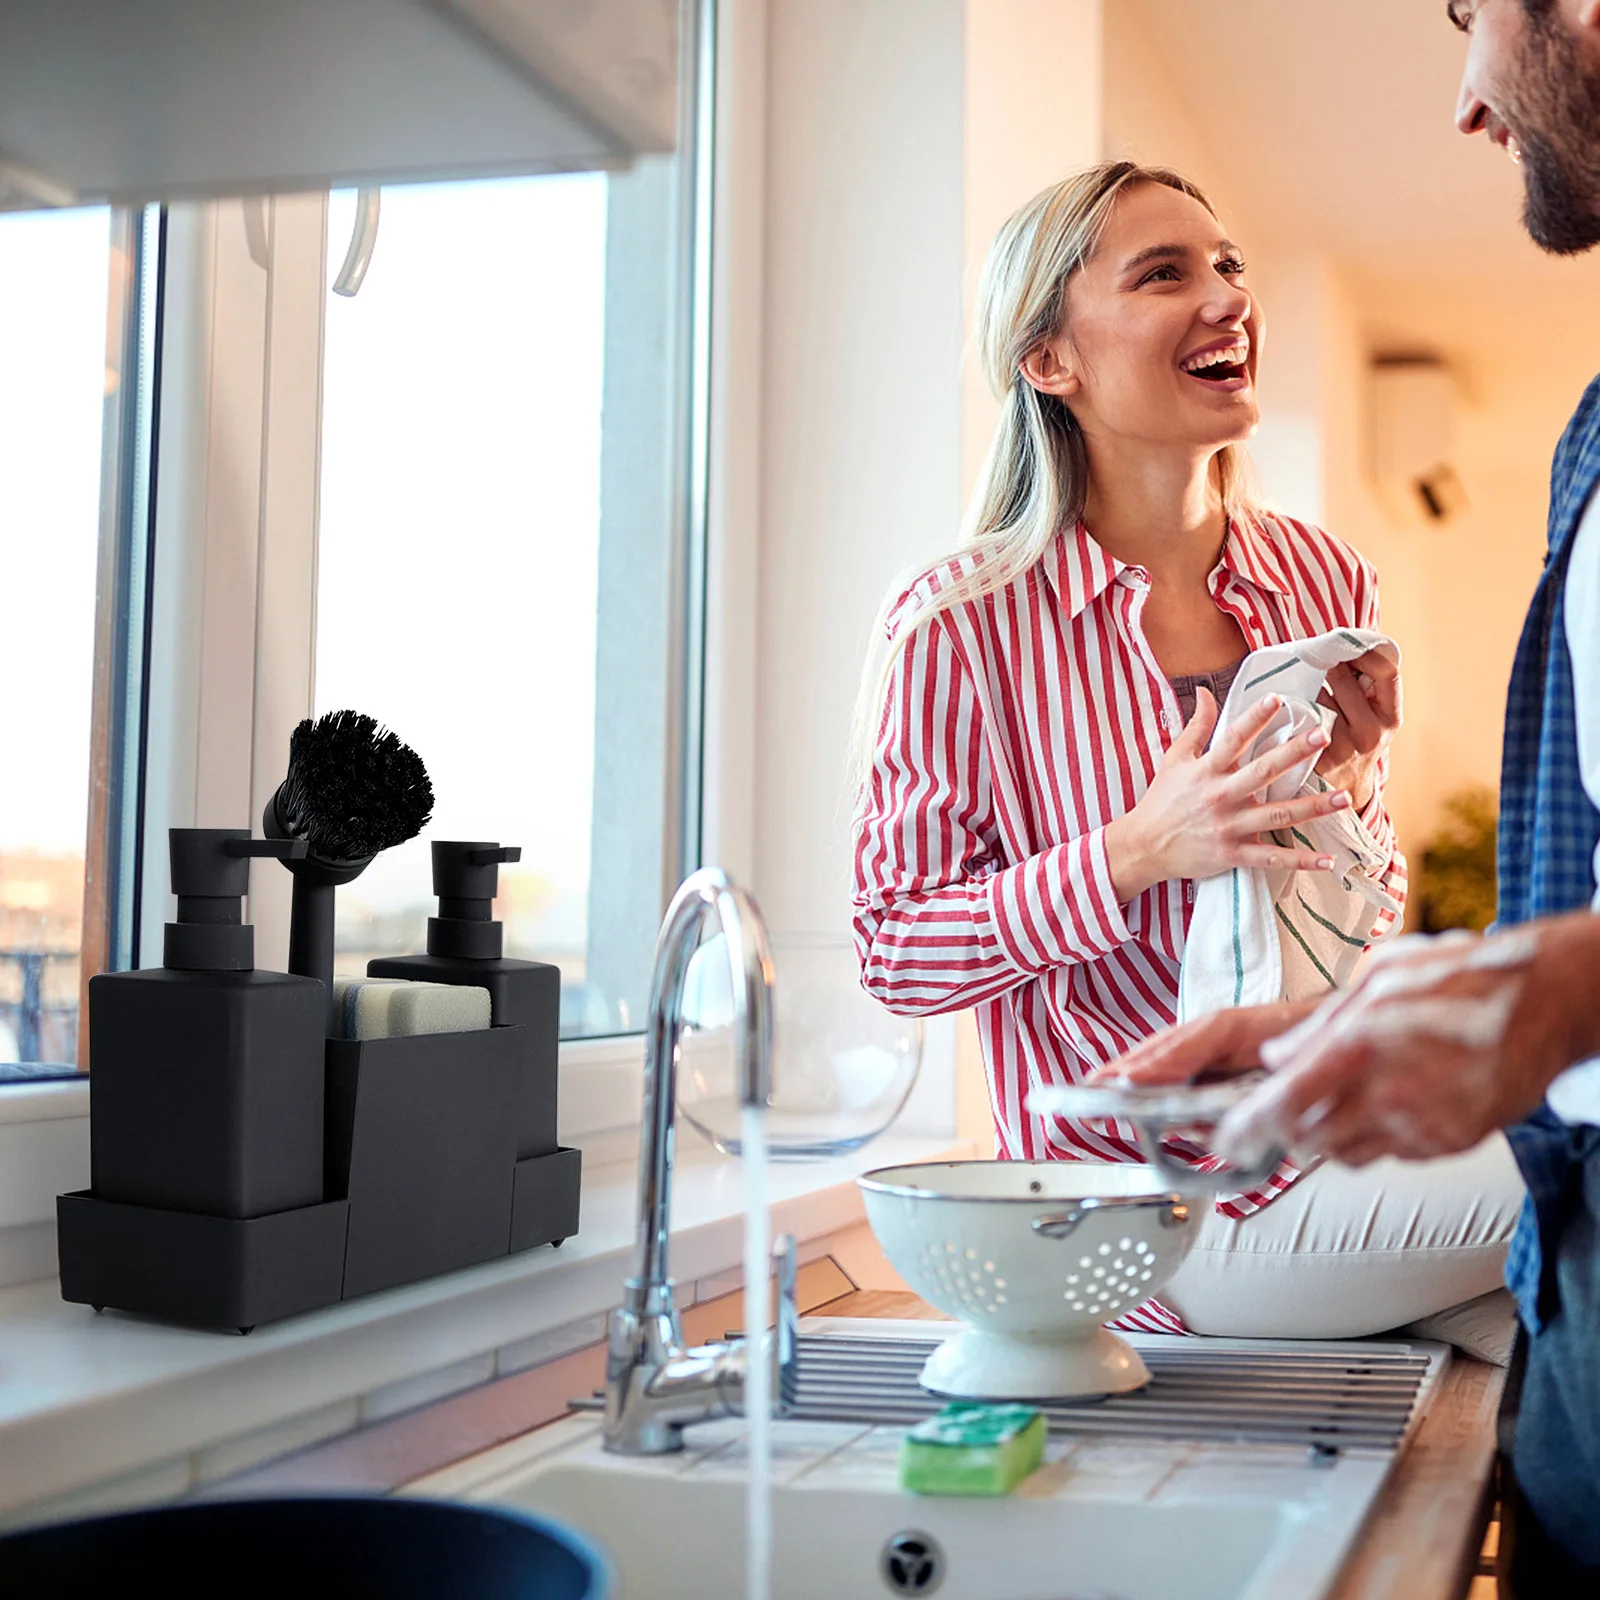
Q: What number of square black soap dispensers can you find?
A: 2